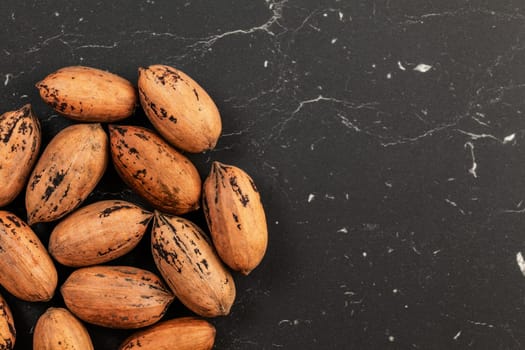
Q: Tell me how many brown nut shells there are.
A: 13